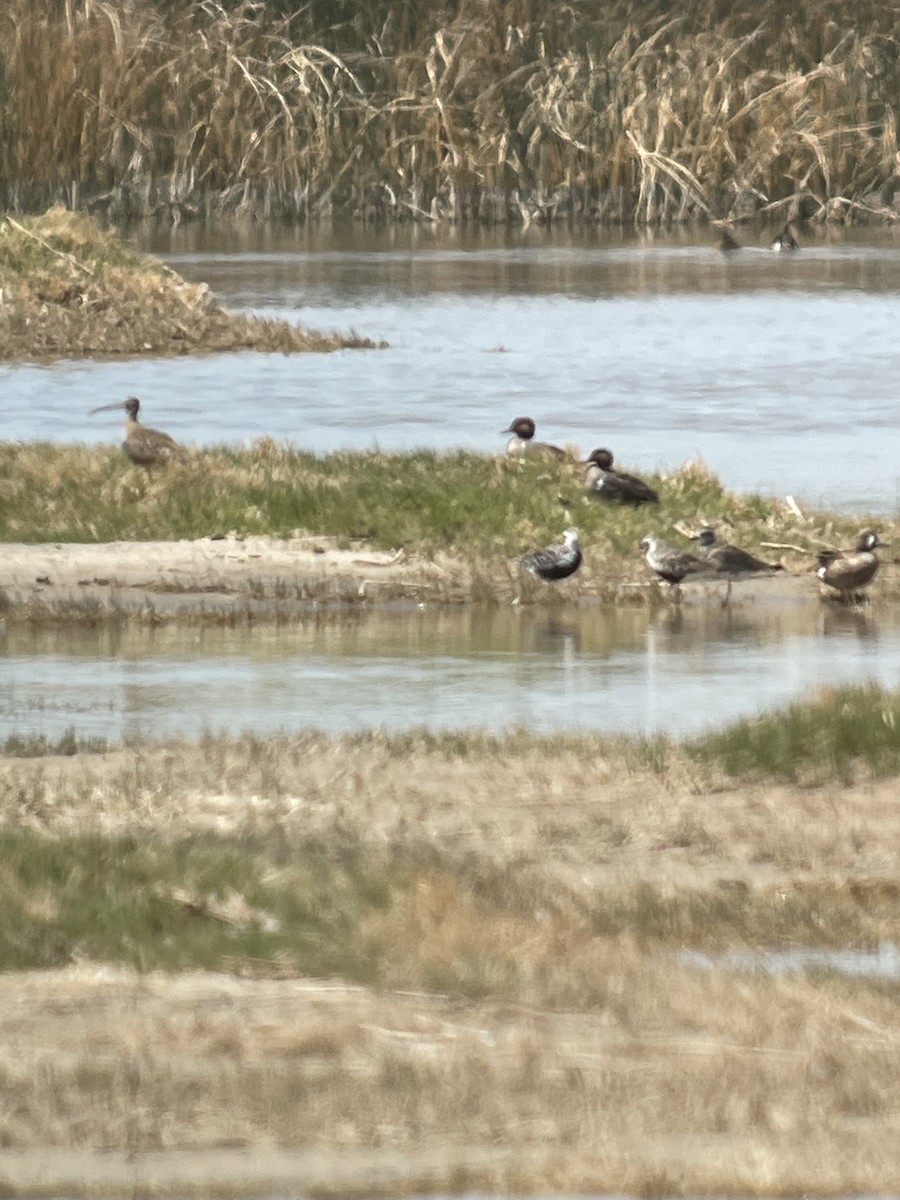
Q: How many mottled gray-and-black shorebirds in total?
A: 2